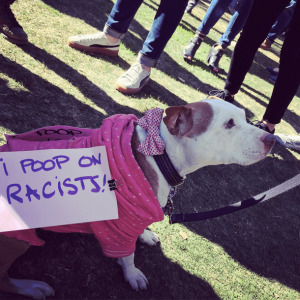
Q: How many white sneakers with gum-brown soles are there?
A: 2